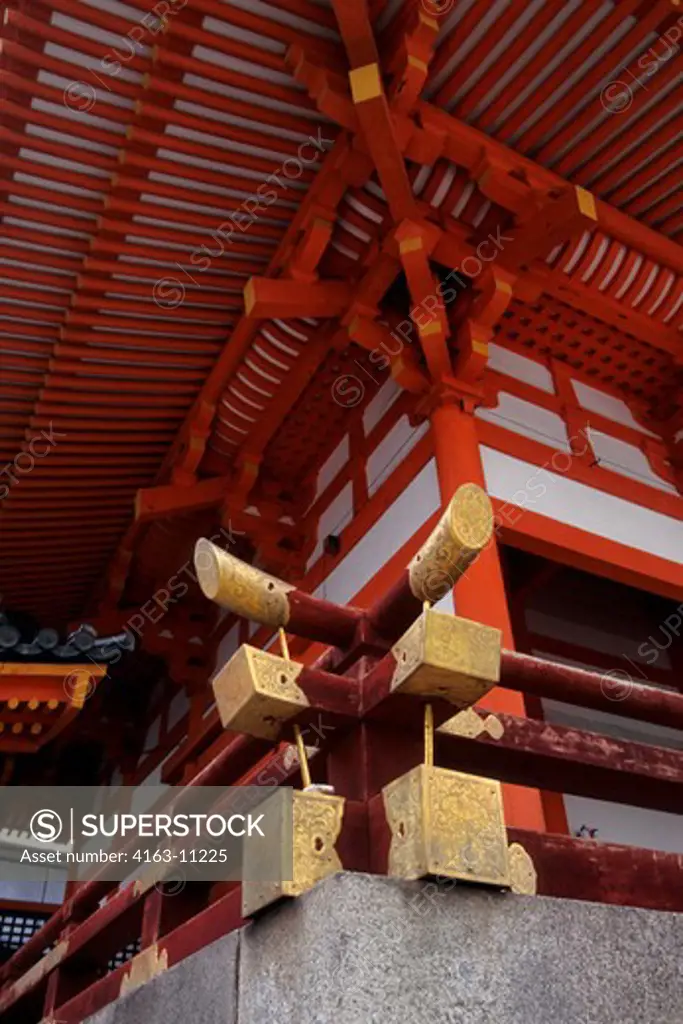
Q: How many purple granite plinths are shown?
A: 0